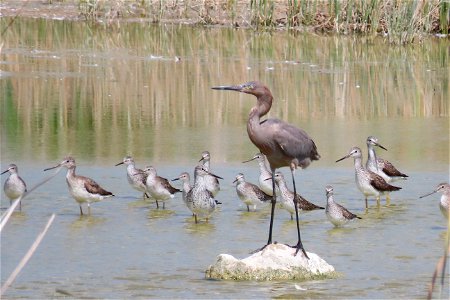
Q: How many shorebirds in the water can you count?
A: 14